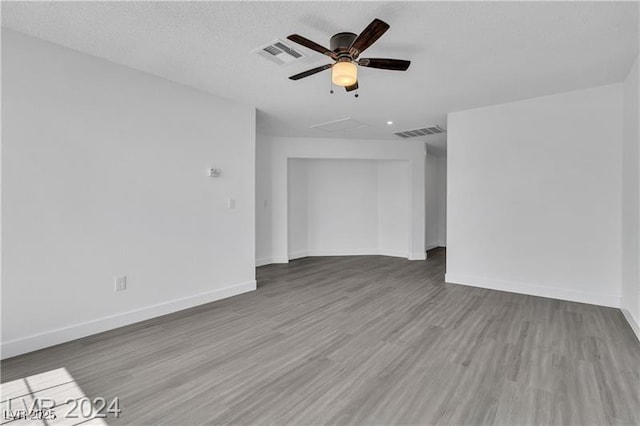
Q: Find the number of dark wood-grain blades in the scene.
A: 5